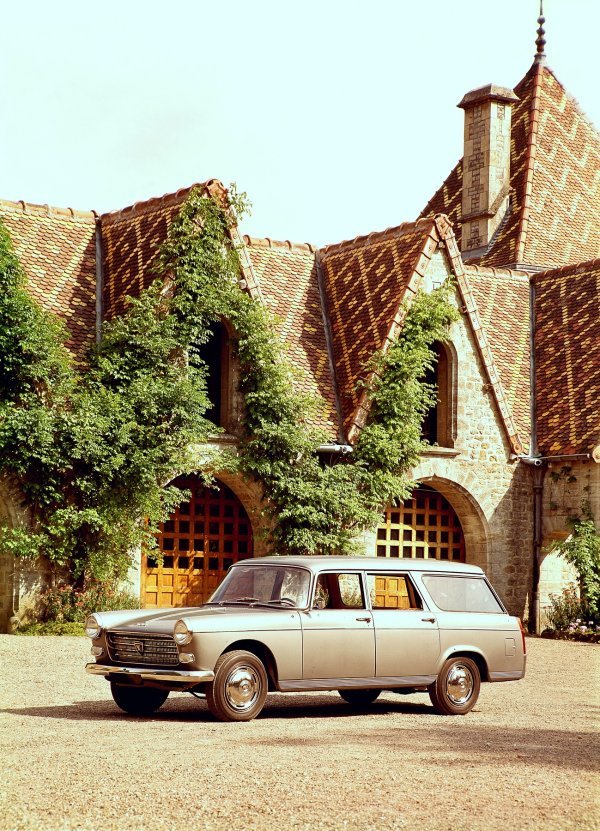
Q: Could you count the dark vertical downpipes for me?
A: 1